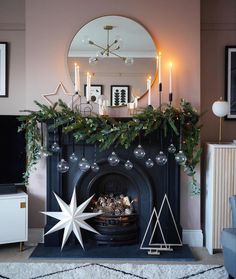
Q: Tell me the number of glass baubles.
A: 13